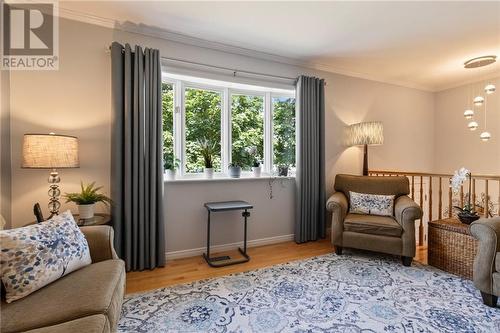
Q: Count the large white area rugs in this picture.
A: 1